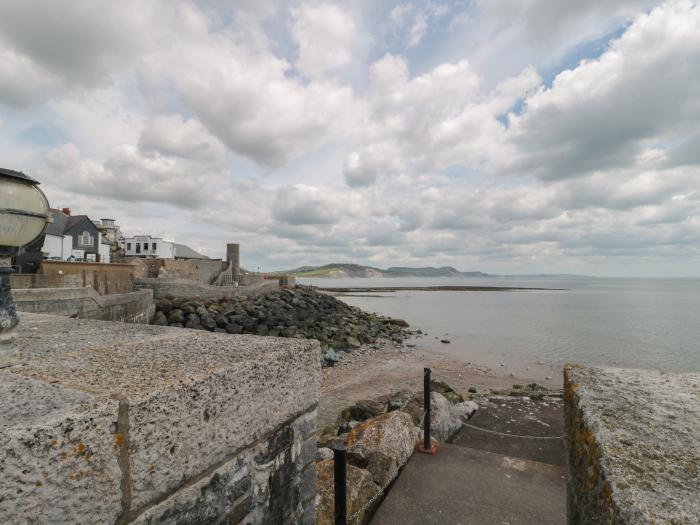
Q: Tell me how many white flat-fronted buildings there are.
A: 1